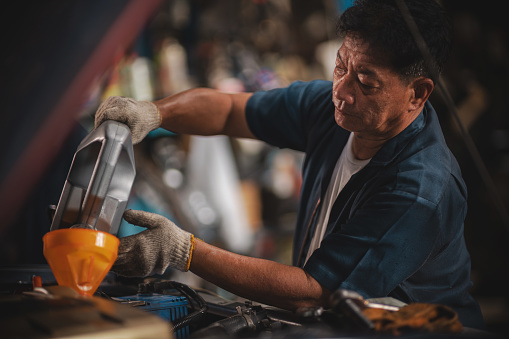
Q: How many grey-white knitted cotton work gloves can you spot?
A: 2